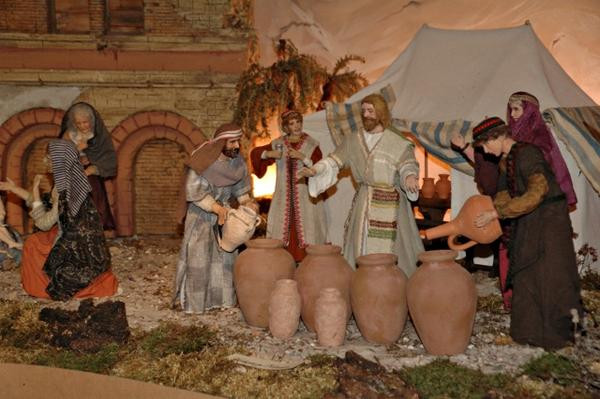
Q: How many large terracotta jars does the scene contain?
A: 4